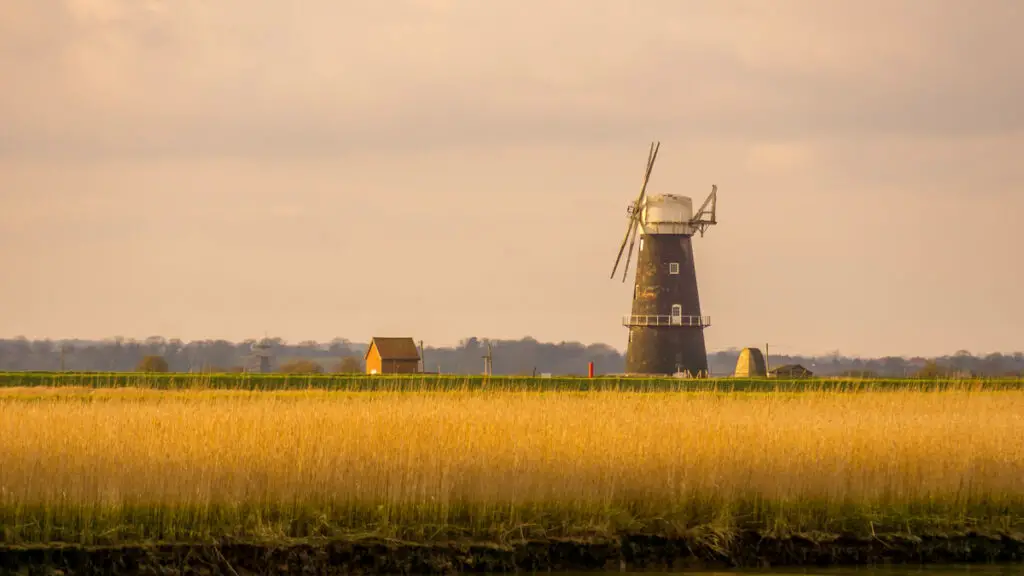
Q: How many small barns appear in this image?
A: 1